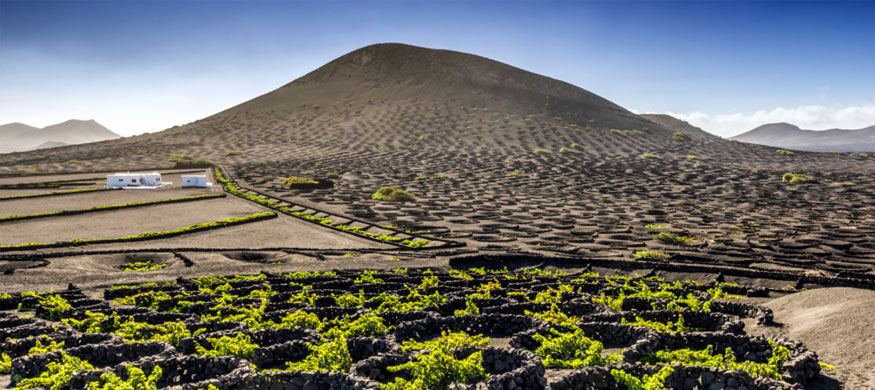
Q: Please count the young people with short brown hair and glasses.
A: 0